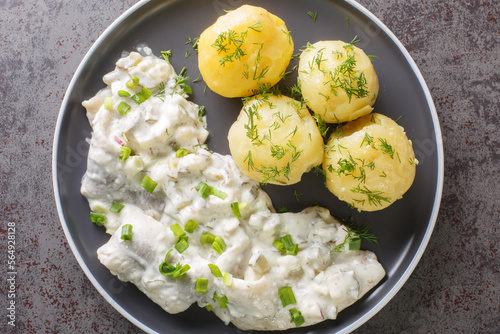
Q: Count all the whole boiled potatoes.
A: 4